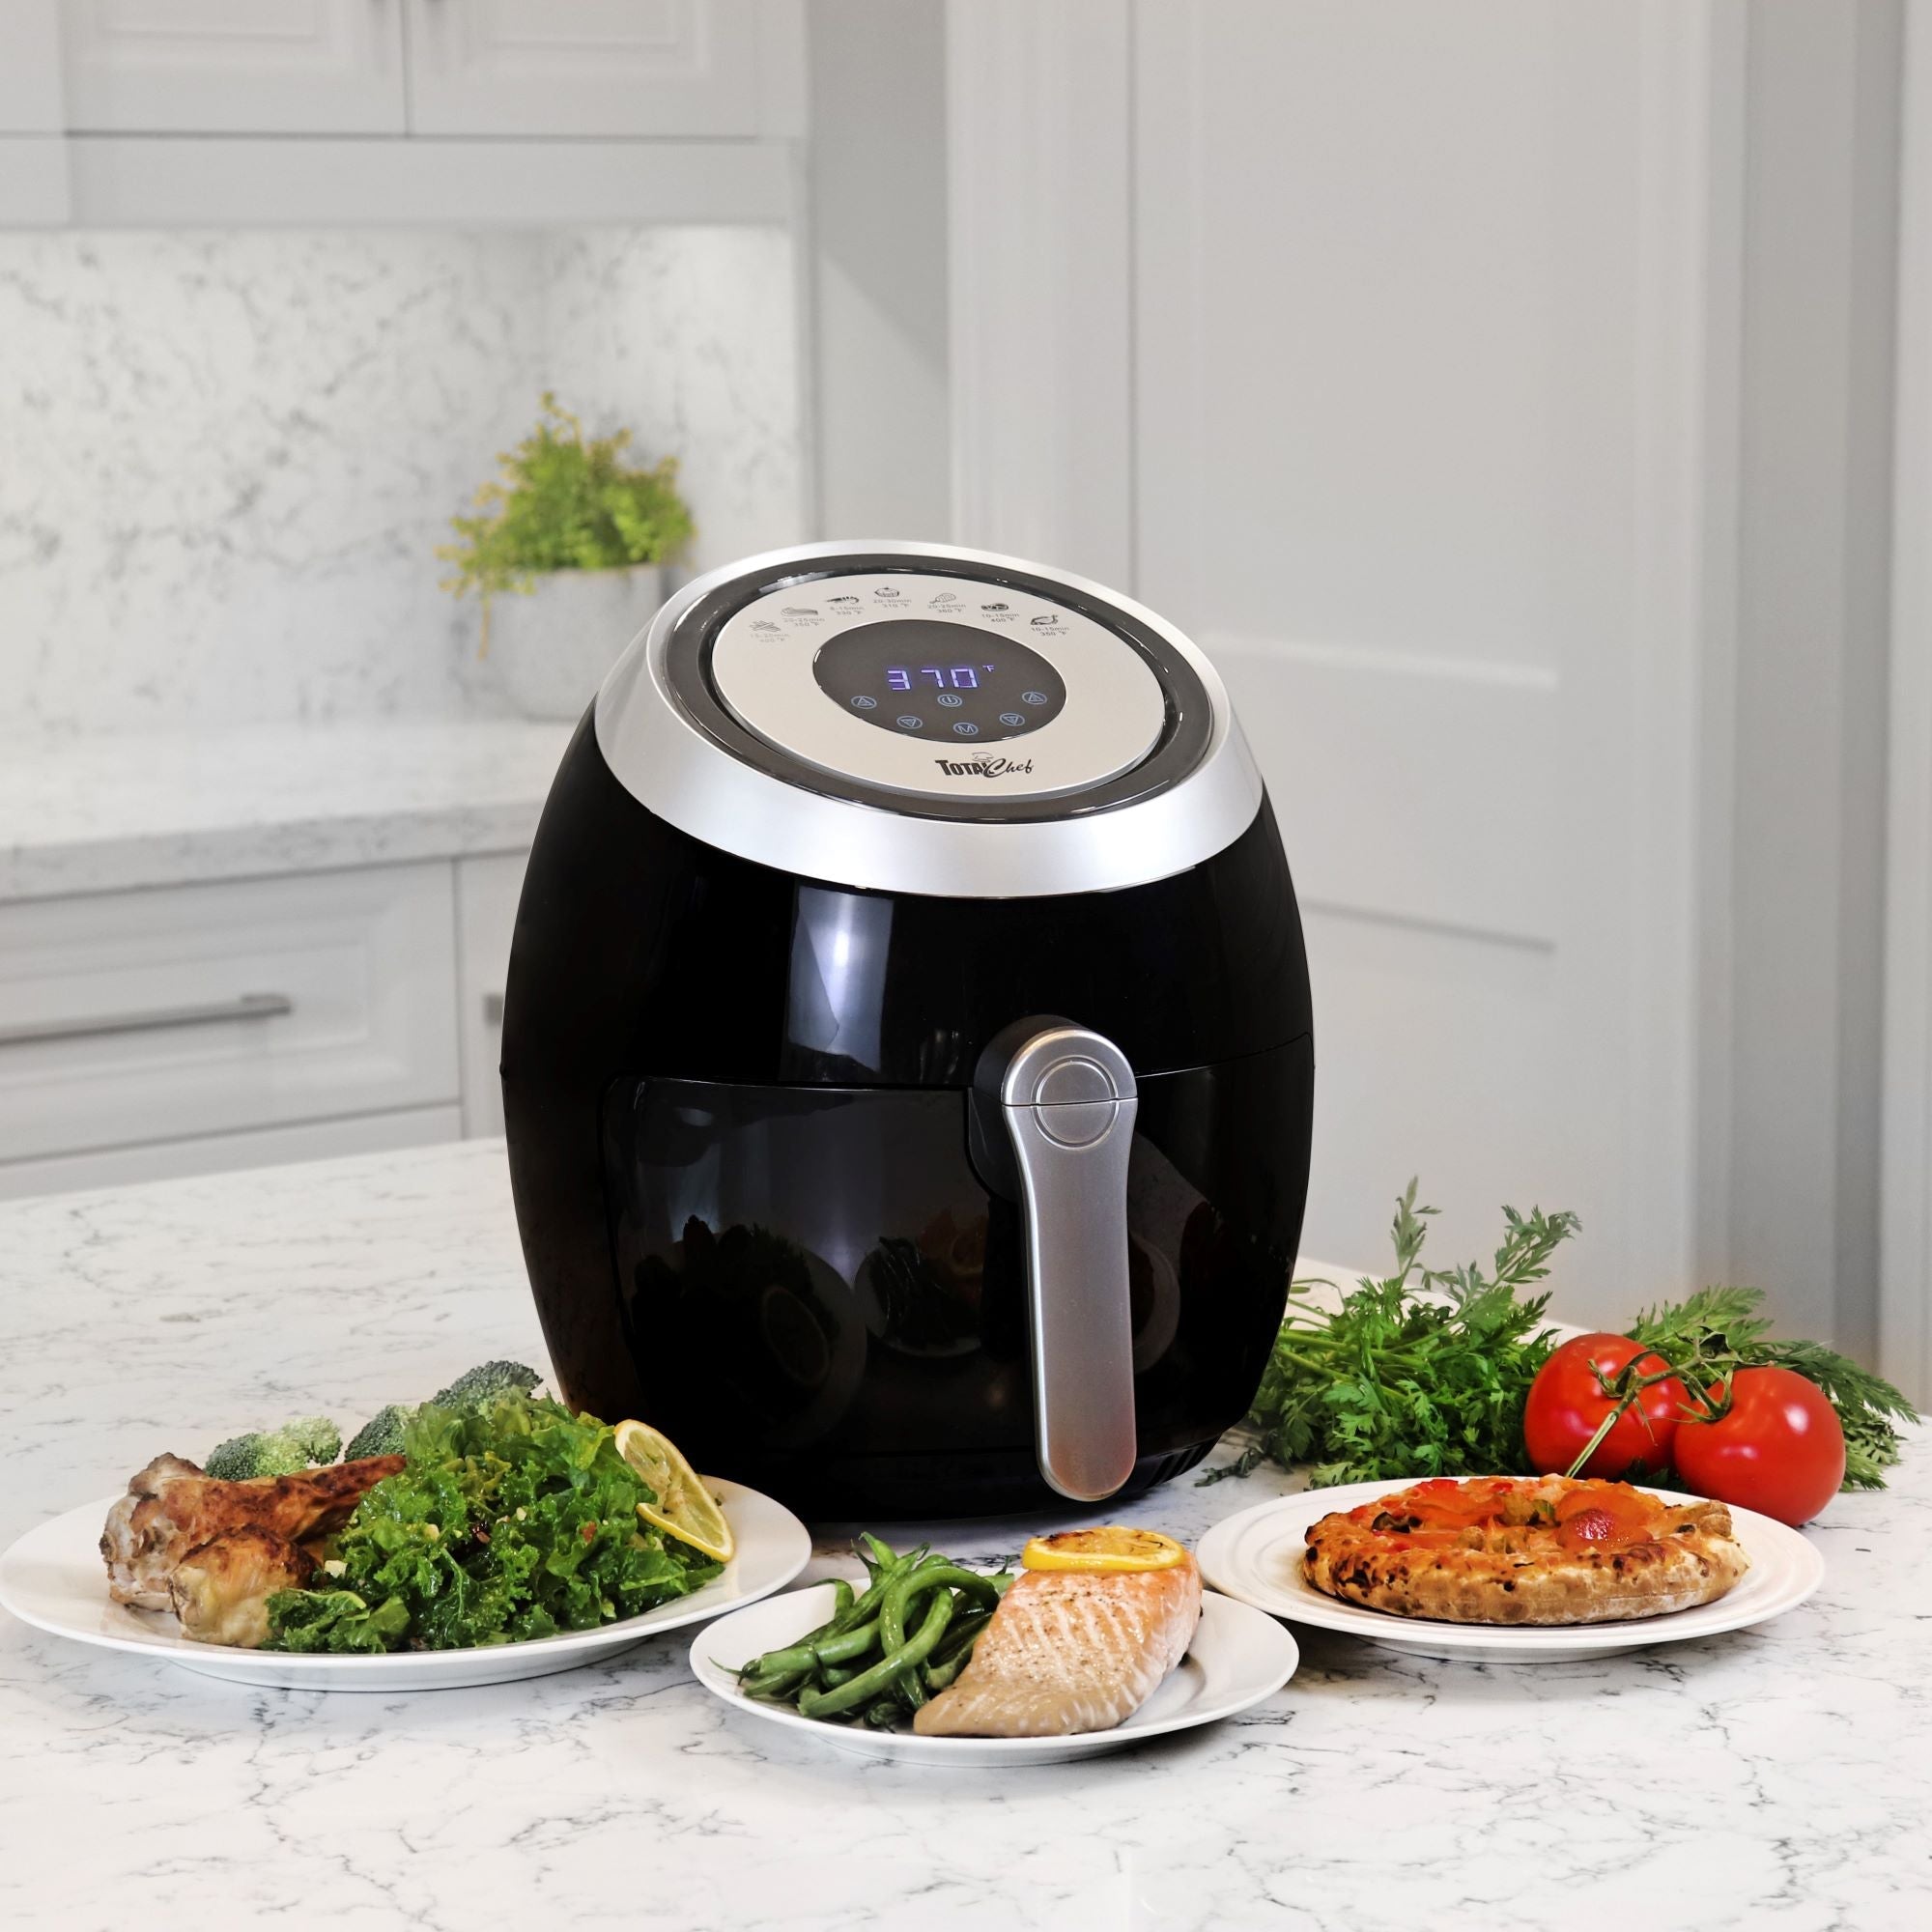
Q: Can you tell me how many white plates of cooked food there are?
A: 3